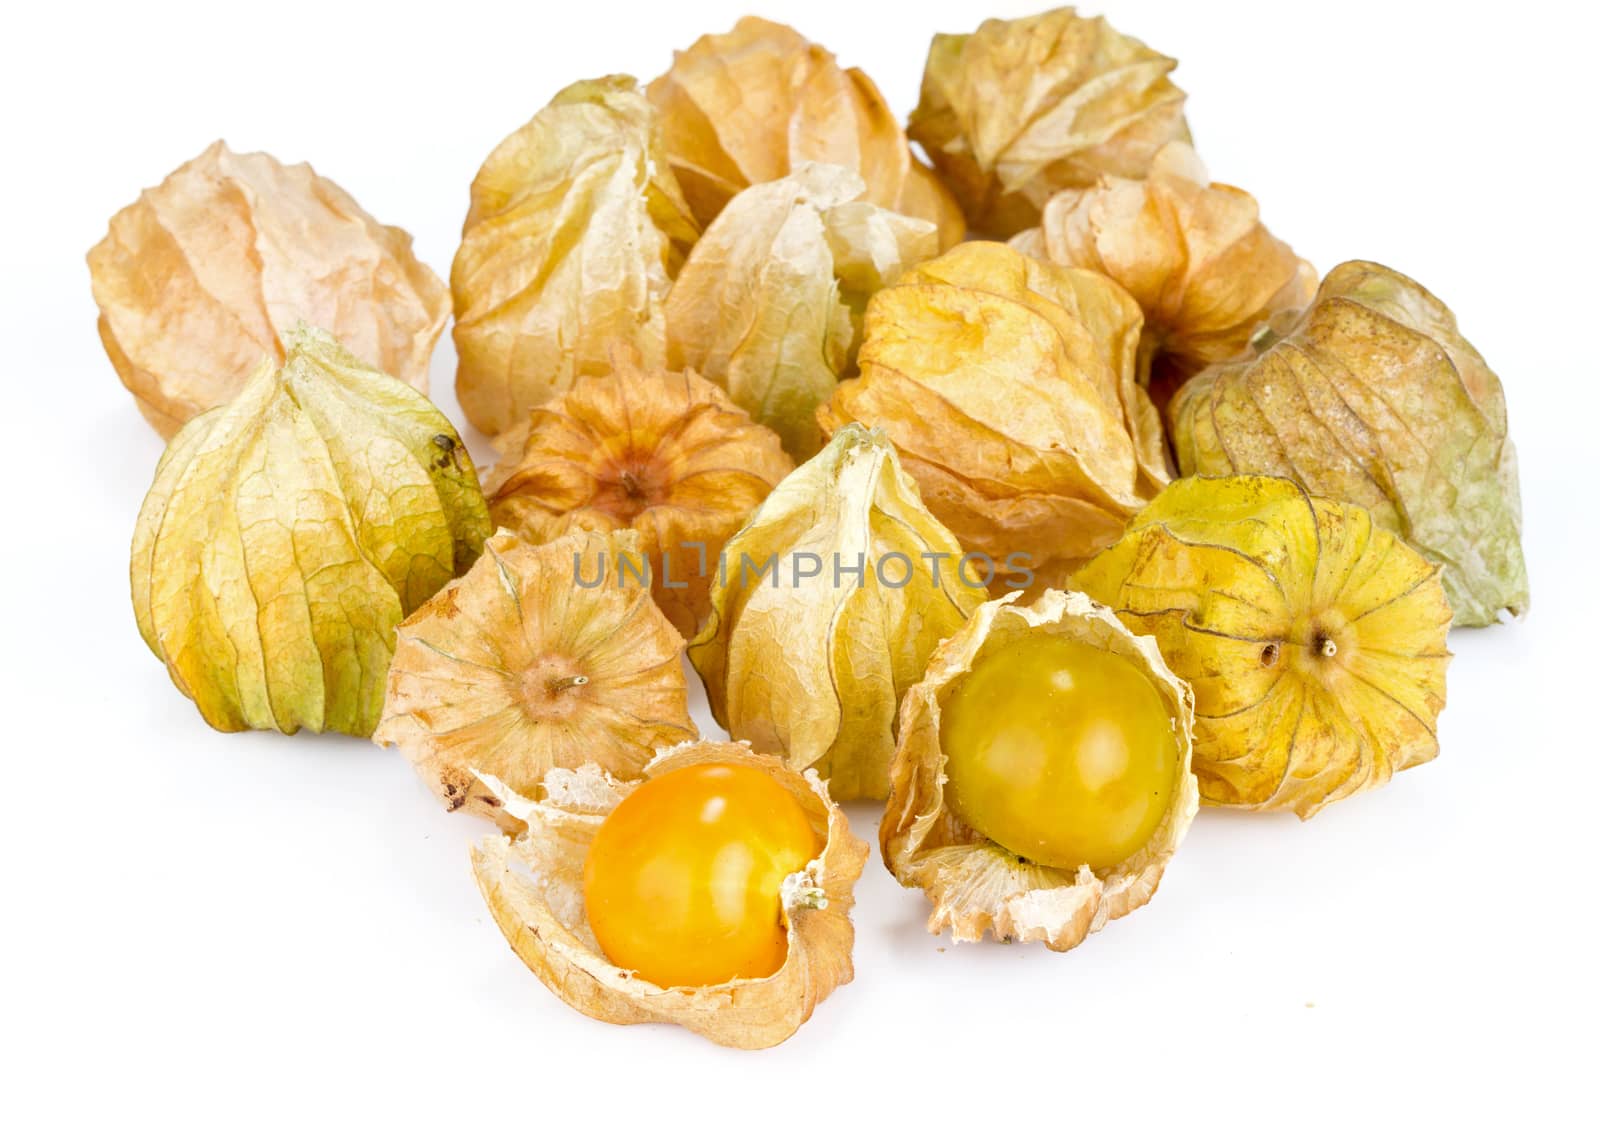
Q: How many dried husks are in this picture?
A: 15